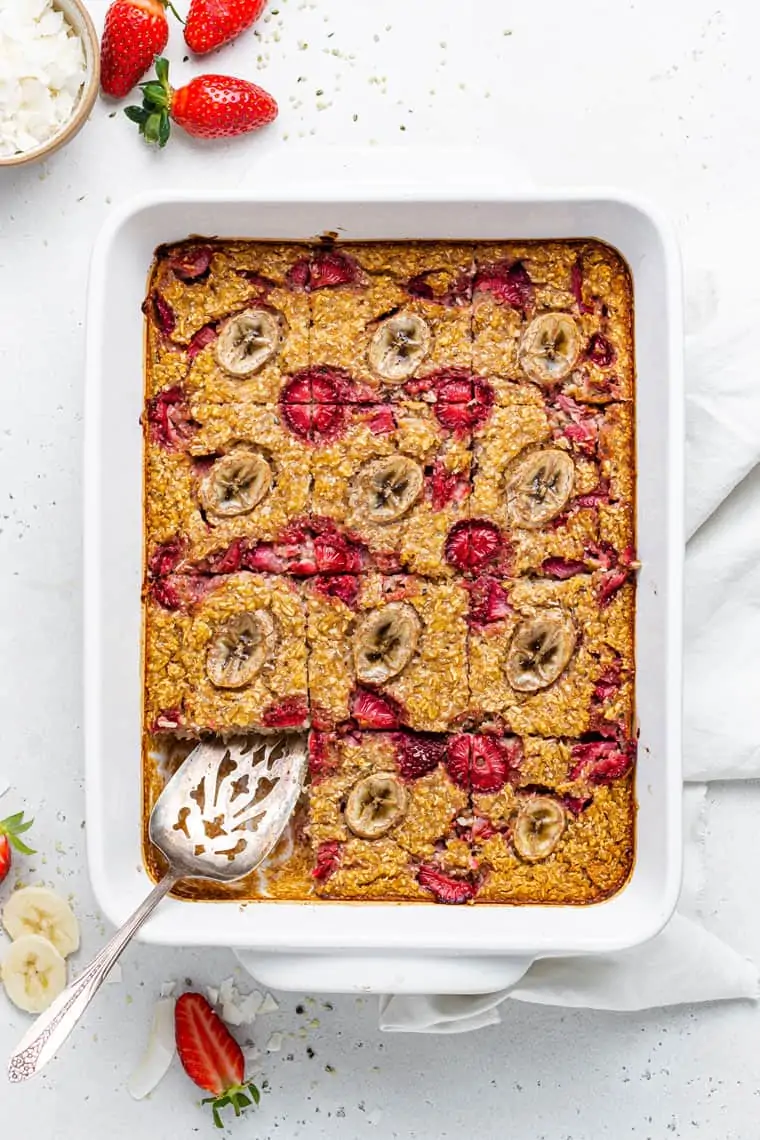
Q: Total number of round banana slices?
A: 13